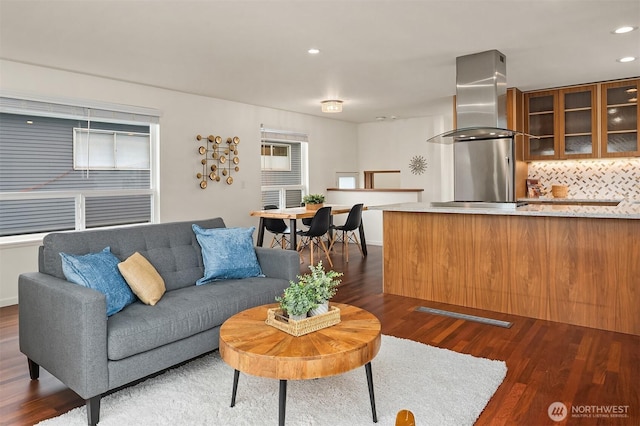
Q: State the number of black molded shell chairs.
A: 4